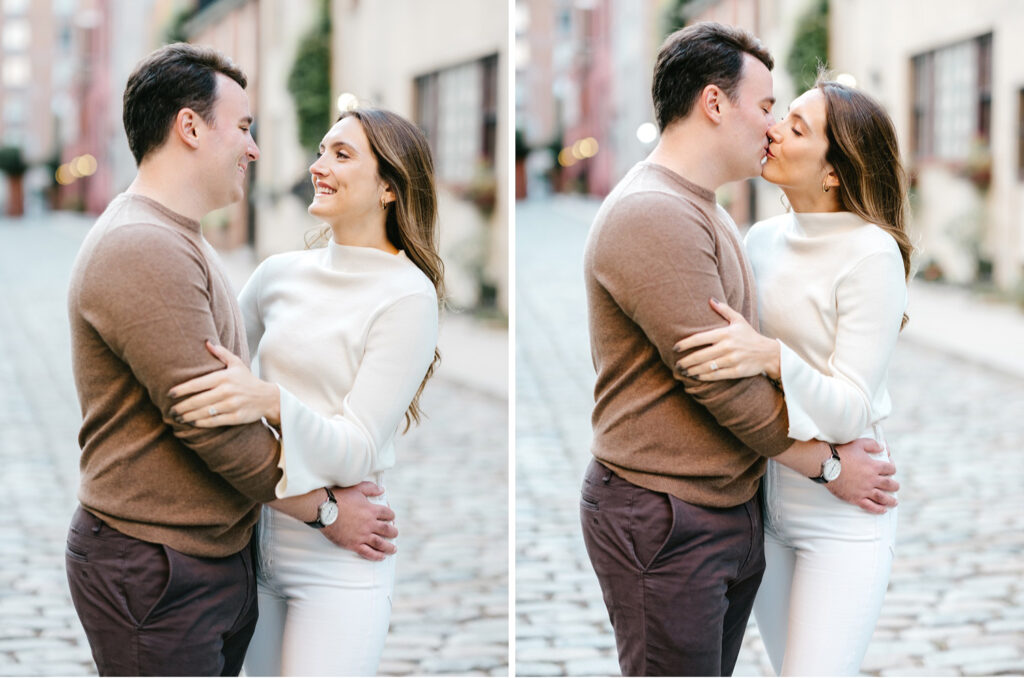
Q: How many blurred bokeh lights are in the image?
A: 9